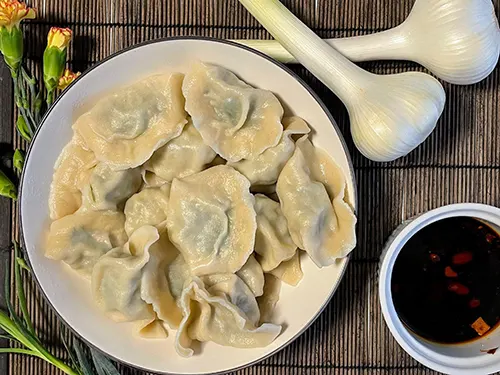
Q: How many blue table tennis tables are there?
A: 0